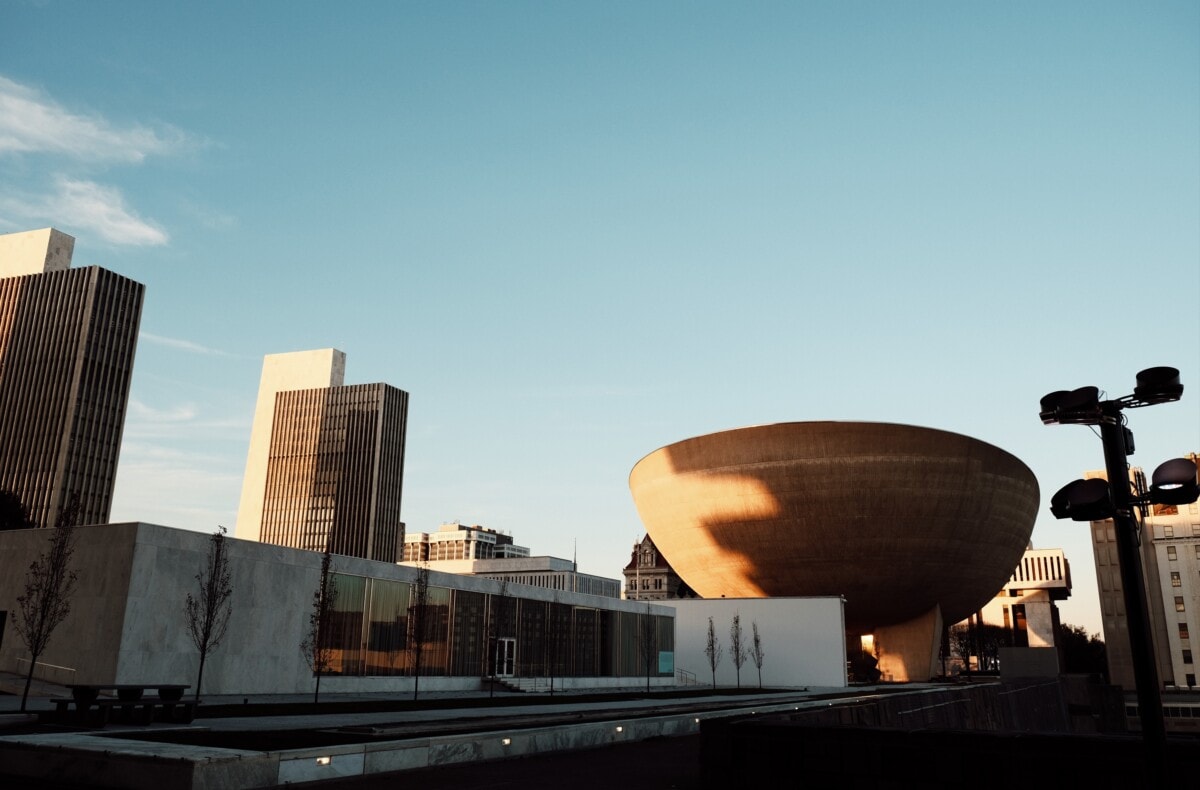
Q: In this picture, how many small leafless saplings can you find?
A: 10